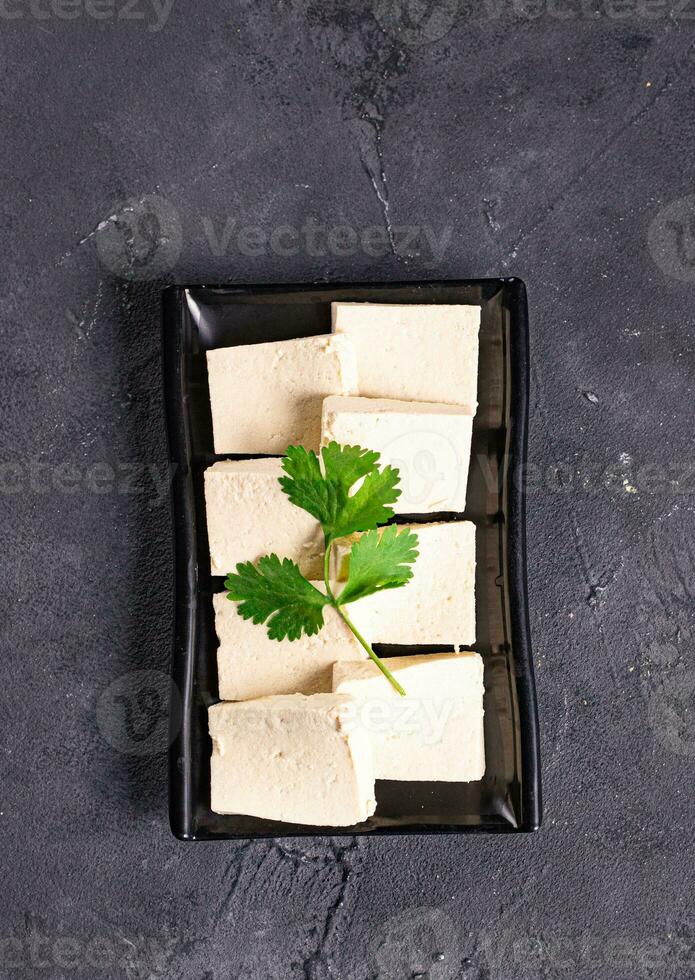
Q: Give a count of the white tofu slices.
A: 8